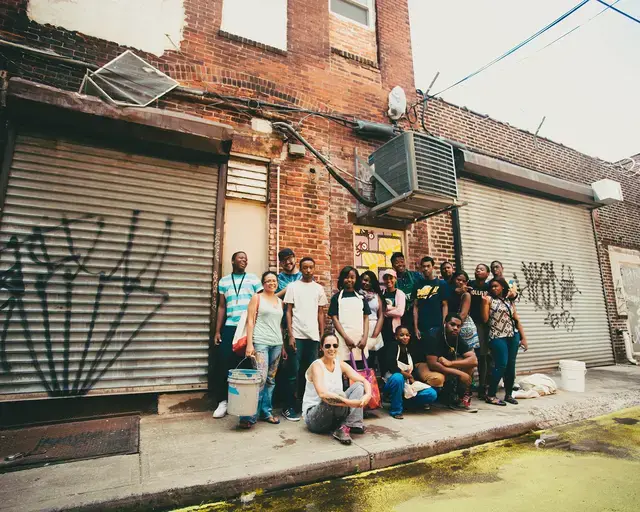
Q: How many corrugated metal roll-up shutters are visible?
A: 2